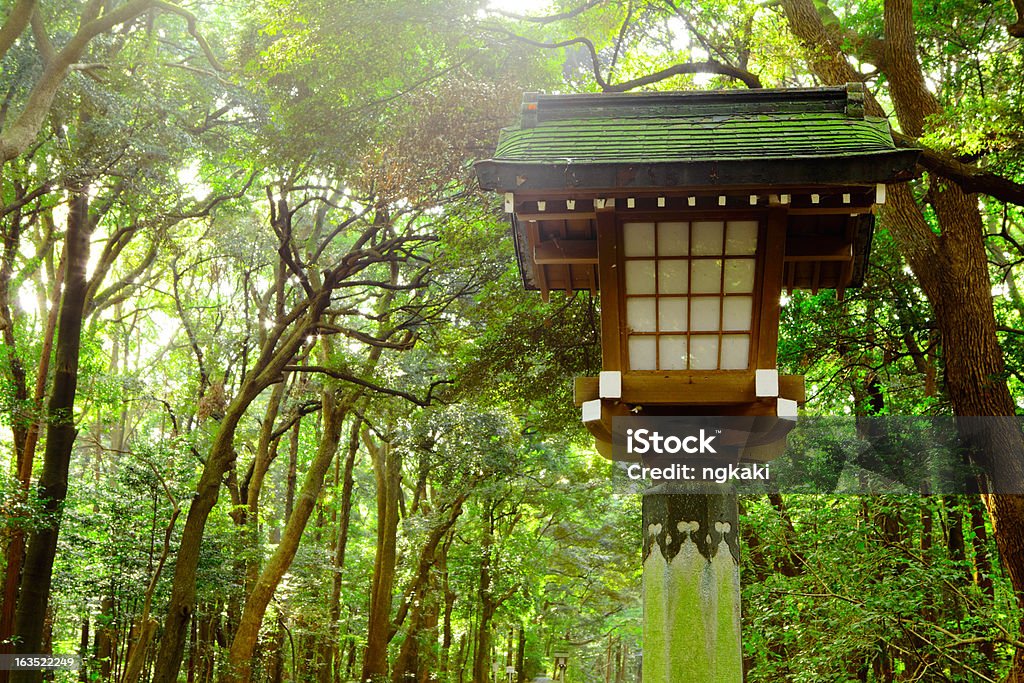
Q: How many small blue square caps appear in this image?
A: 0